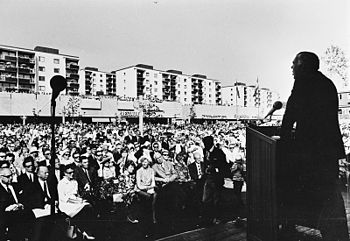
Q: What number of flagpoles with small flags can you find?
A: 2